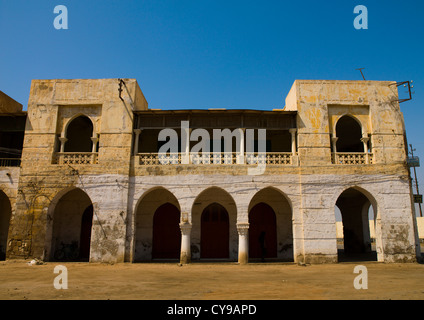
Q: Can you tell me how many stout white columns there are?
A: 2